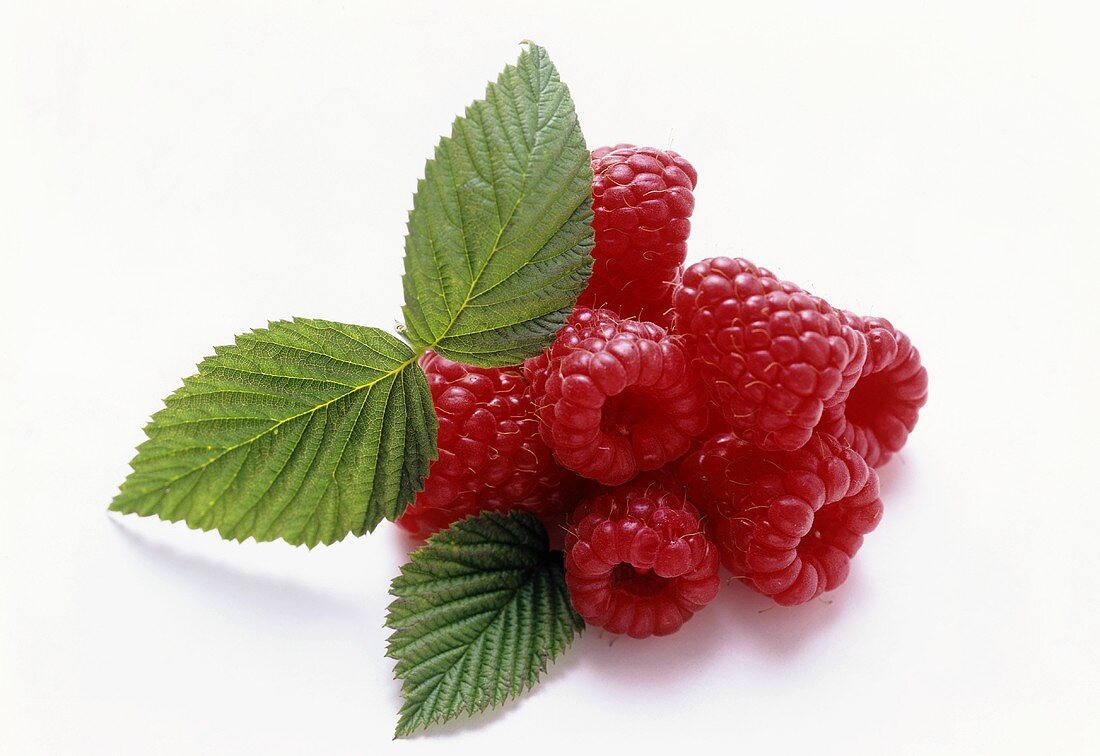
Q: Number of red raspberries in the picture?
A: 7